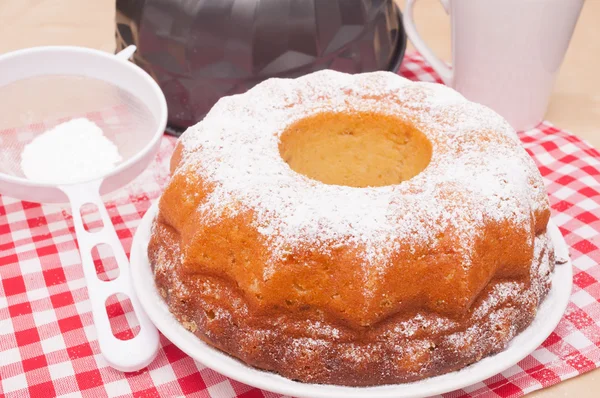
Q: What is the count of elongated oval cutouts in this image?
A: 3